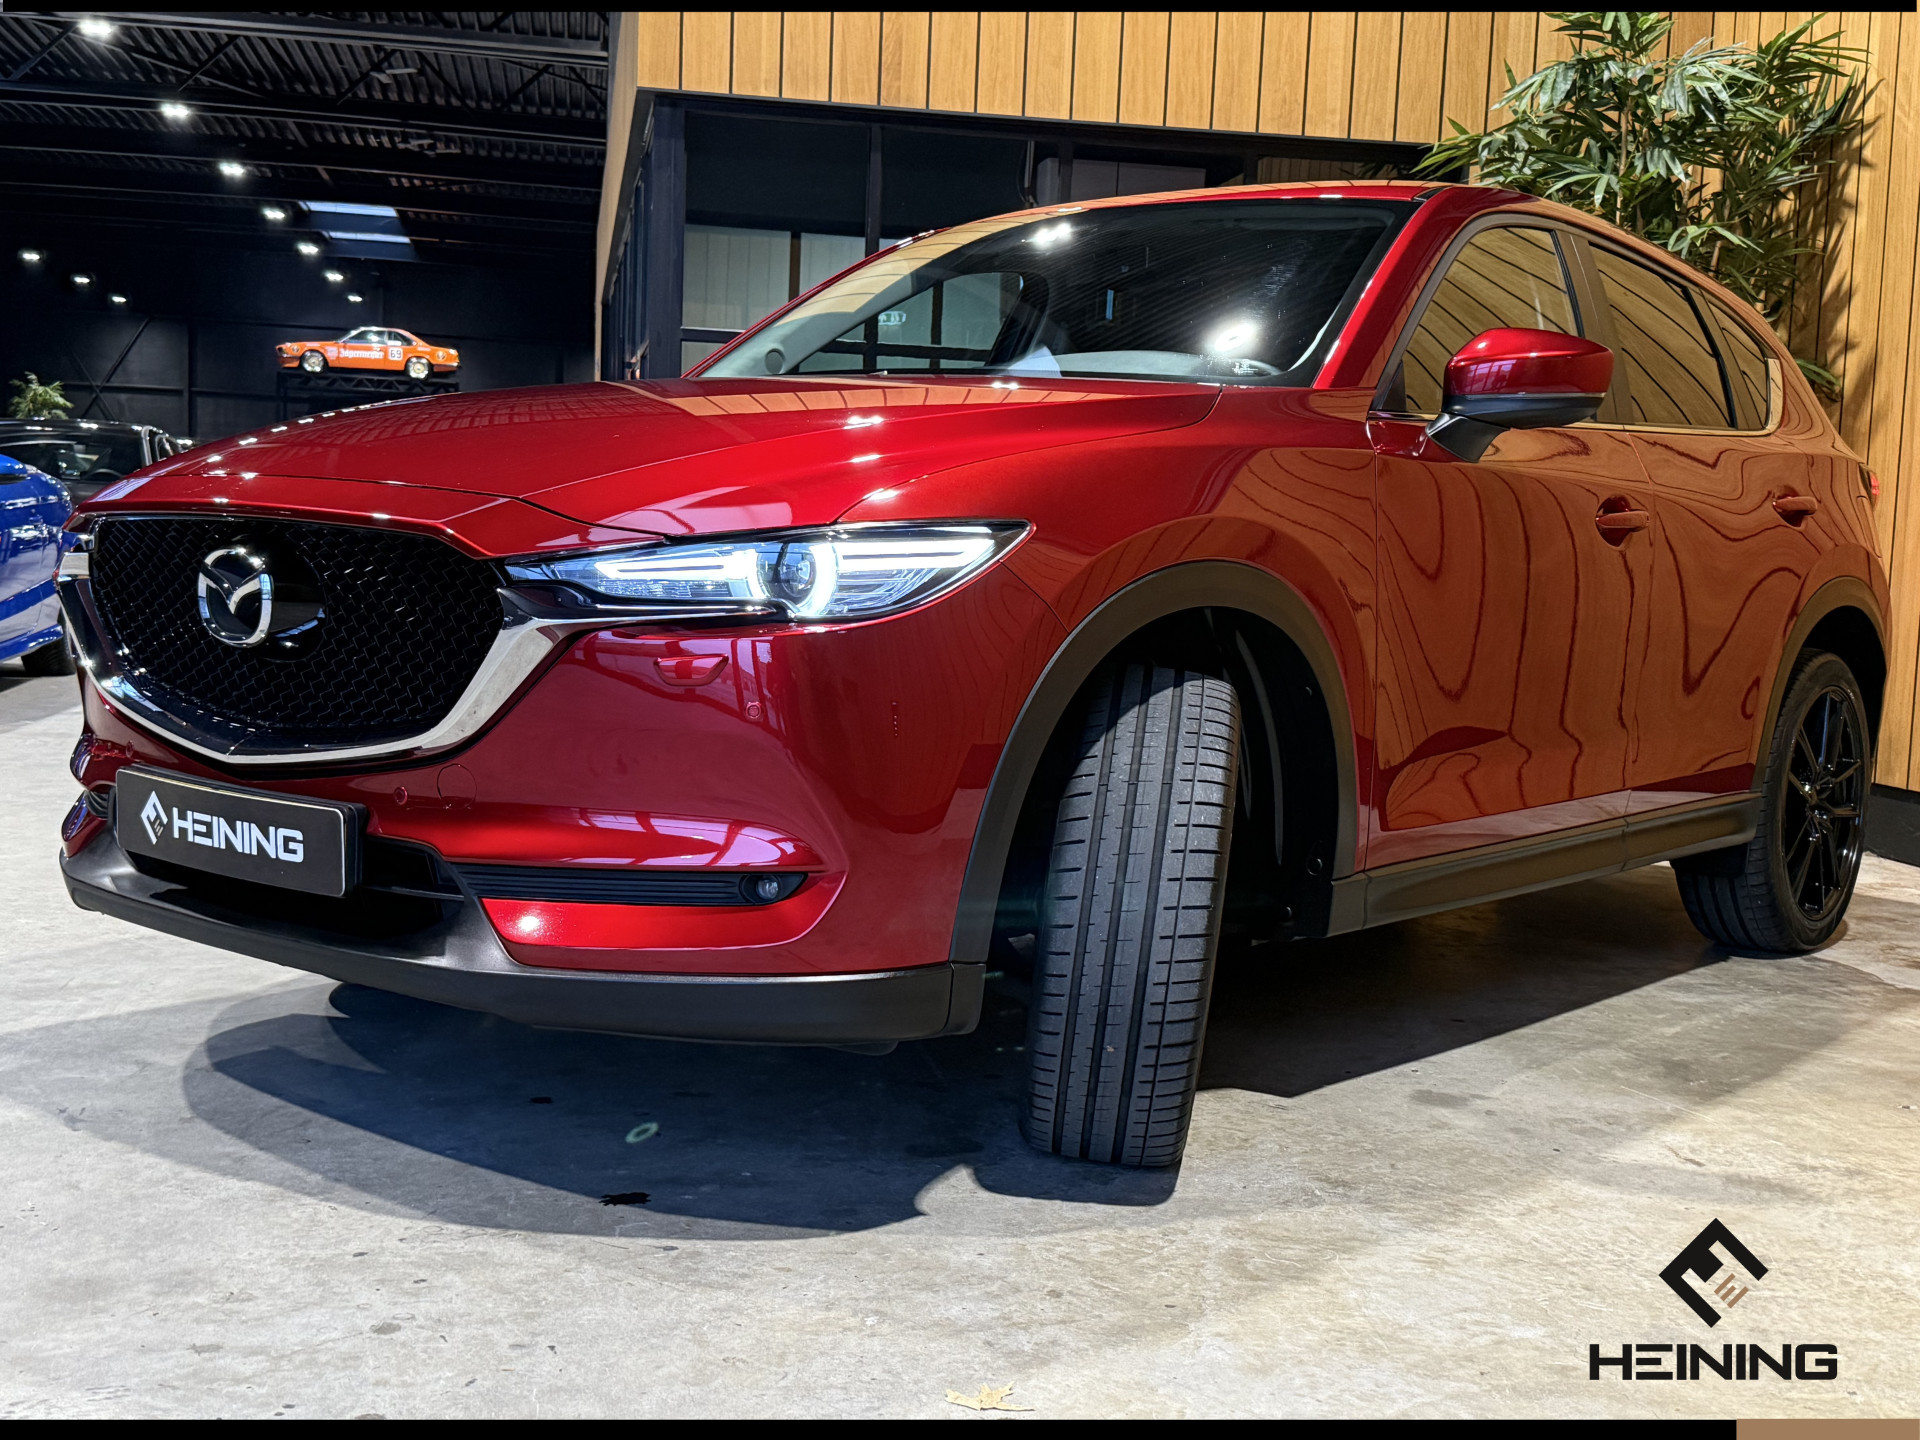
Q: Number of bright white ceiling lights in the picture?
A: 10